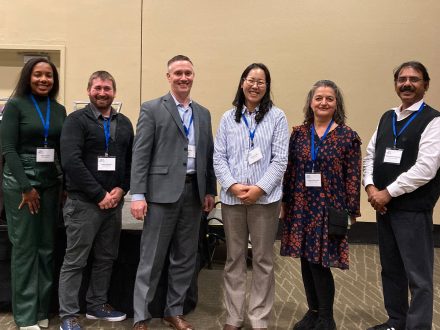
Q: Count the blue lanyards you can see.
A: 6